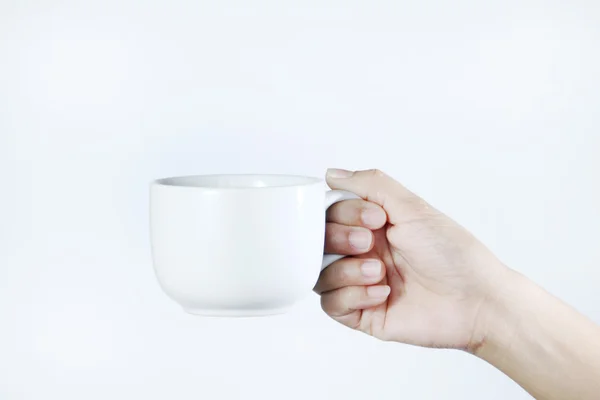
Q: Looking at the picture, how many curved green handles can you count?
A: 0